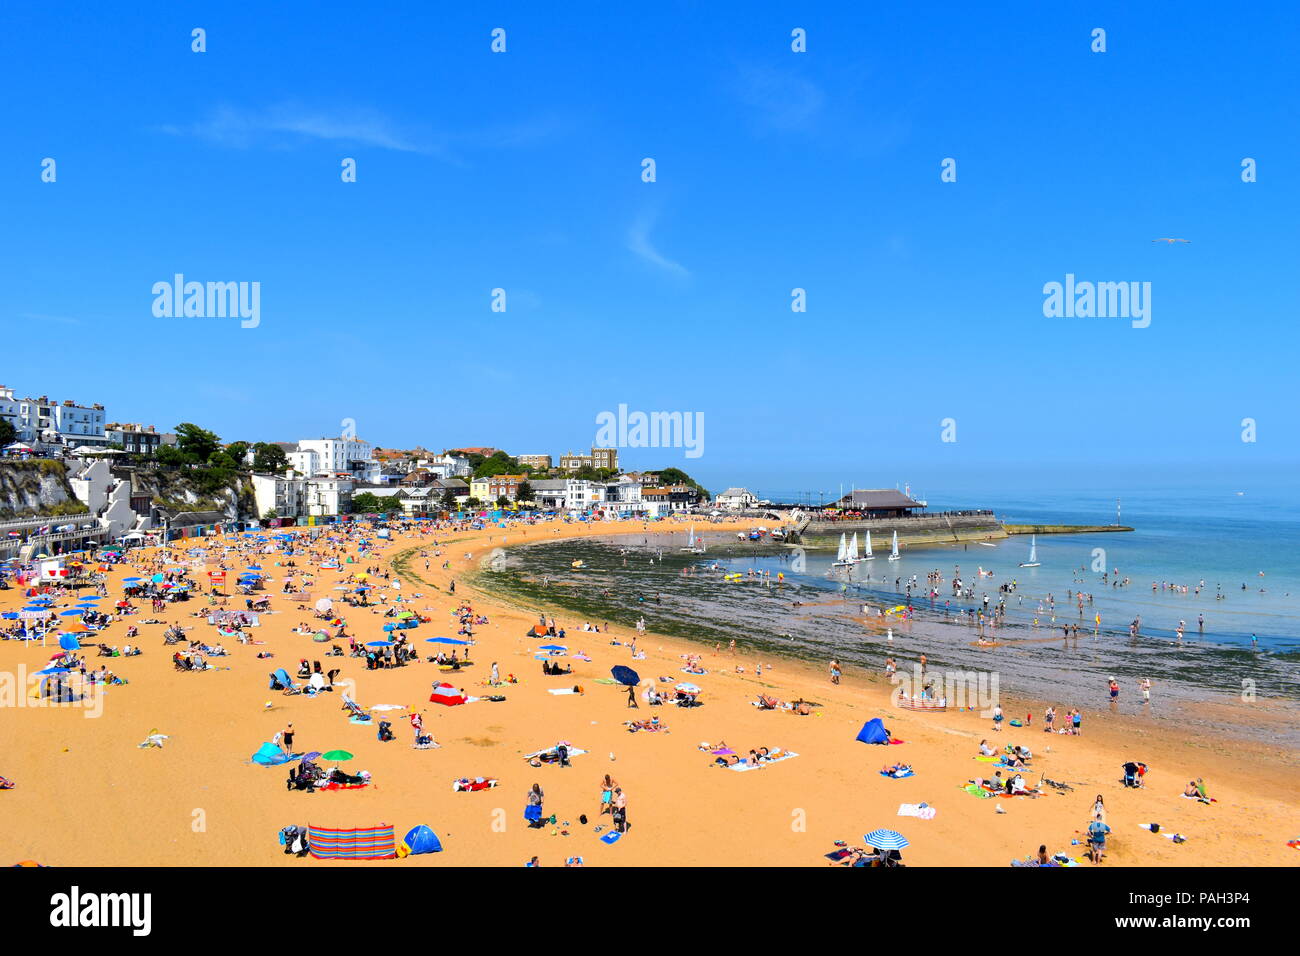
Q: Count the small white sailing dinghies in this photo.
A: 6